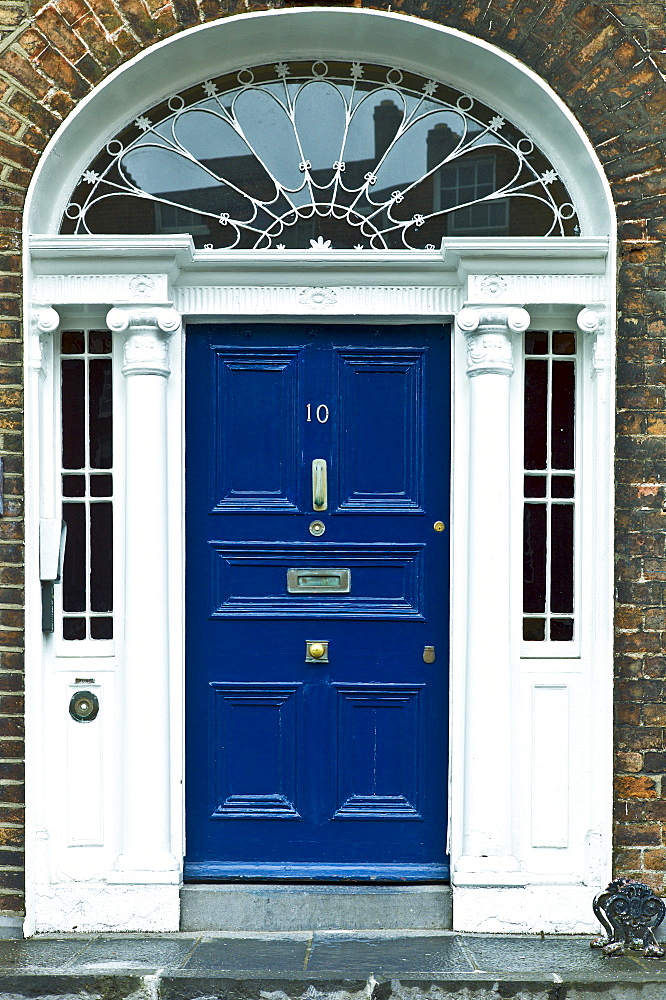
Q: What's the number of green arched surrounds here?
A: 0